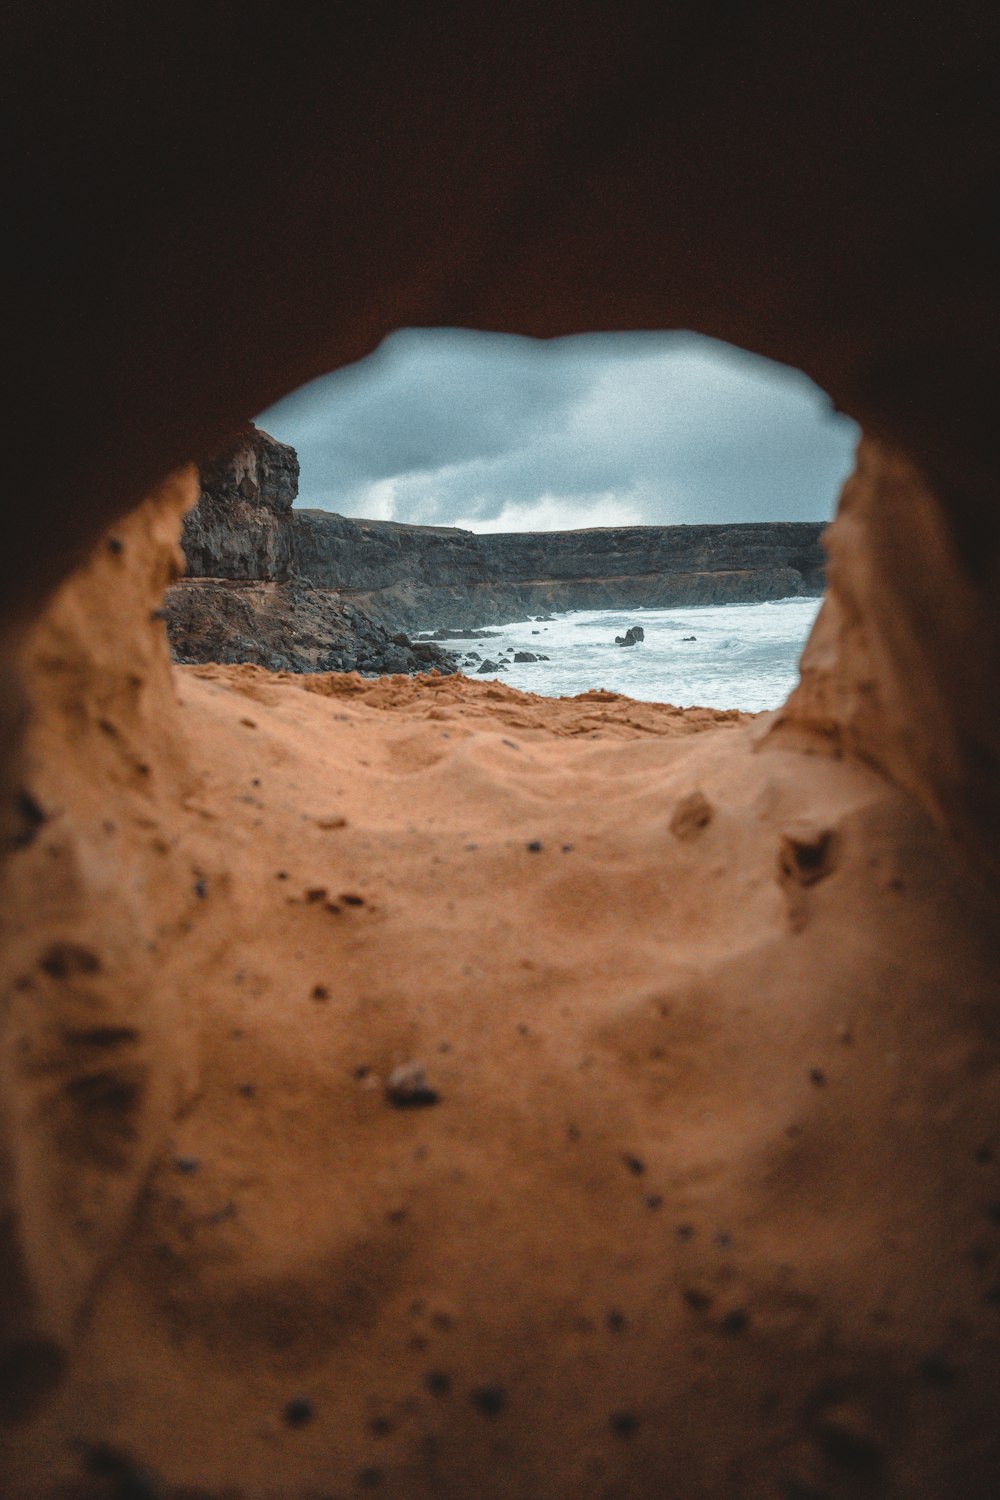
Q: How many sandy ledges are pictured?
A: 1